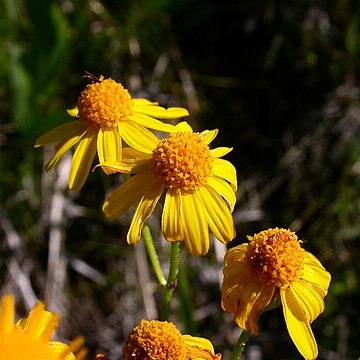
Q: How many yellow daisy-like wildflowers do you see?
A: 5